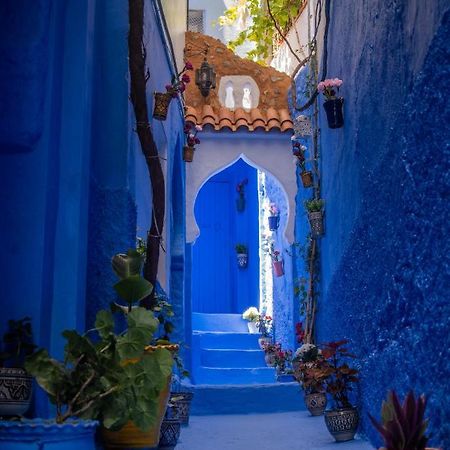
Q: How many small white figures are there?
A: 2